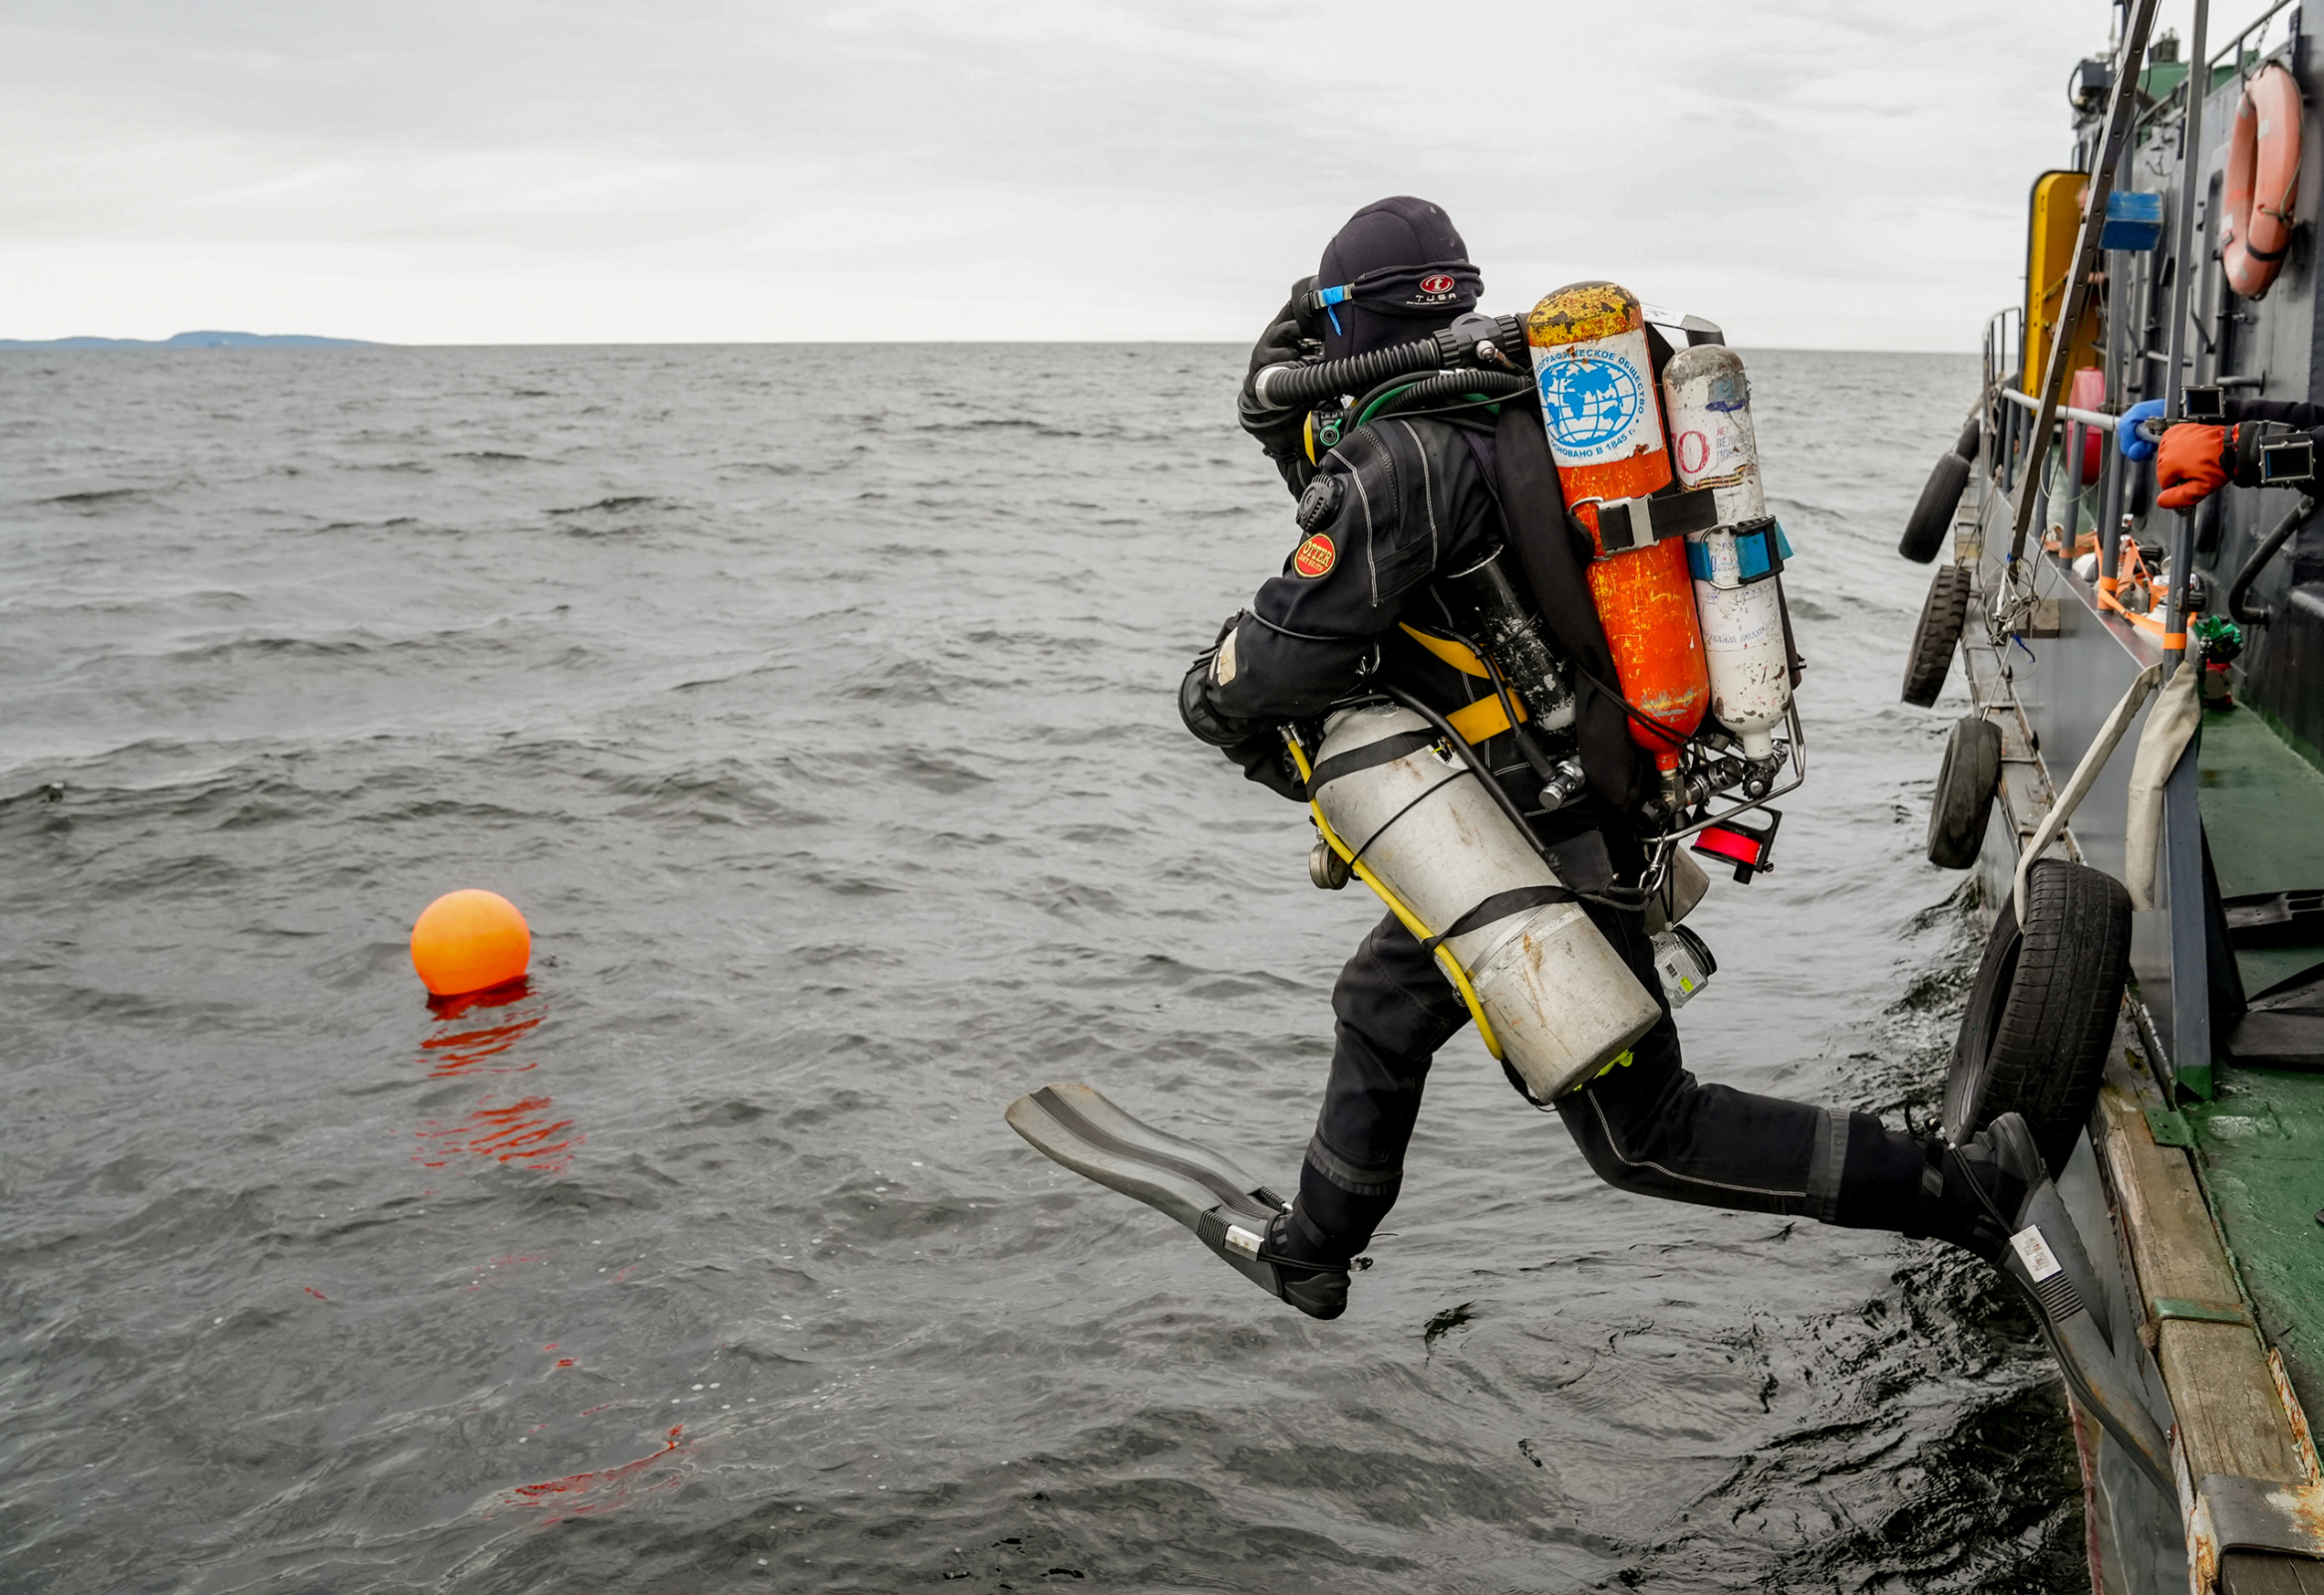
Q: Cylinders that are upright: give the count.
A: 2